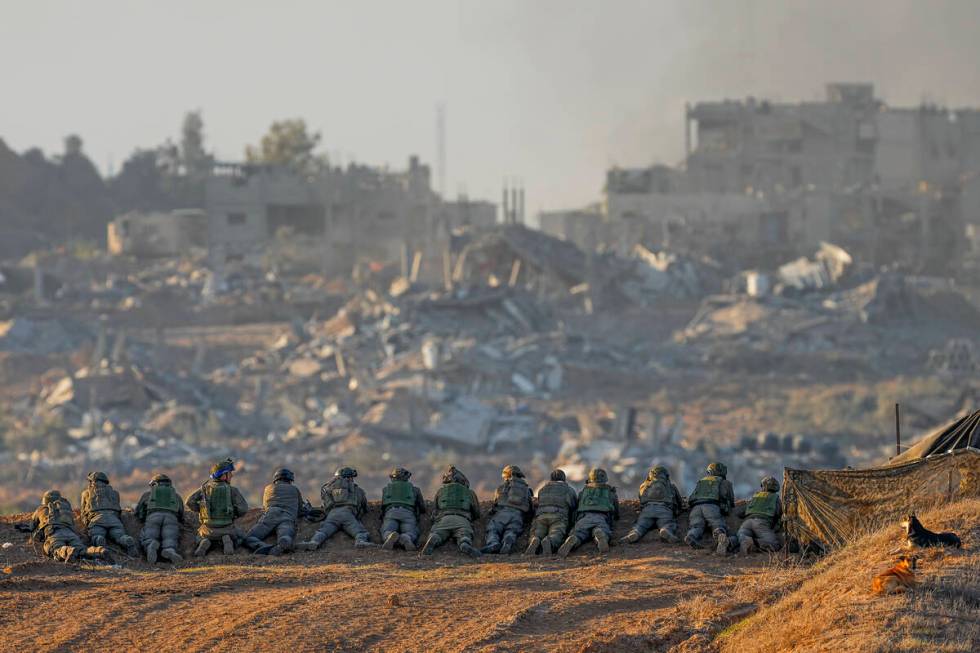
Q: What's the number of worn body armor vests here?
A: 13